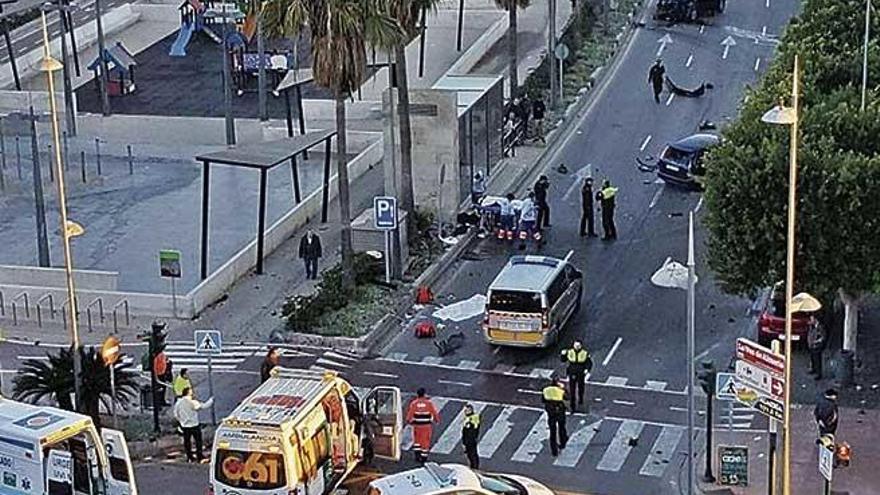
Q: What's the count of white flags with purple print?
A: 0